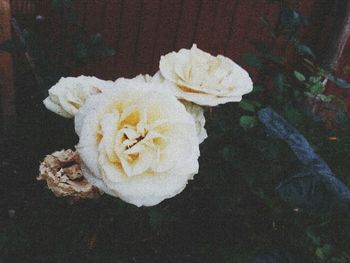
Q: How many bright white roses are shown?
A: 3